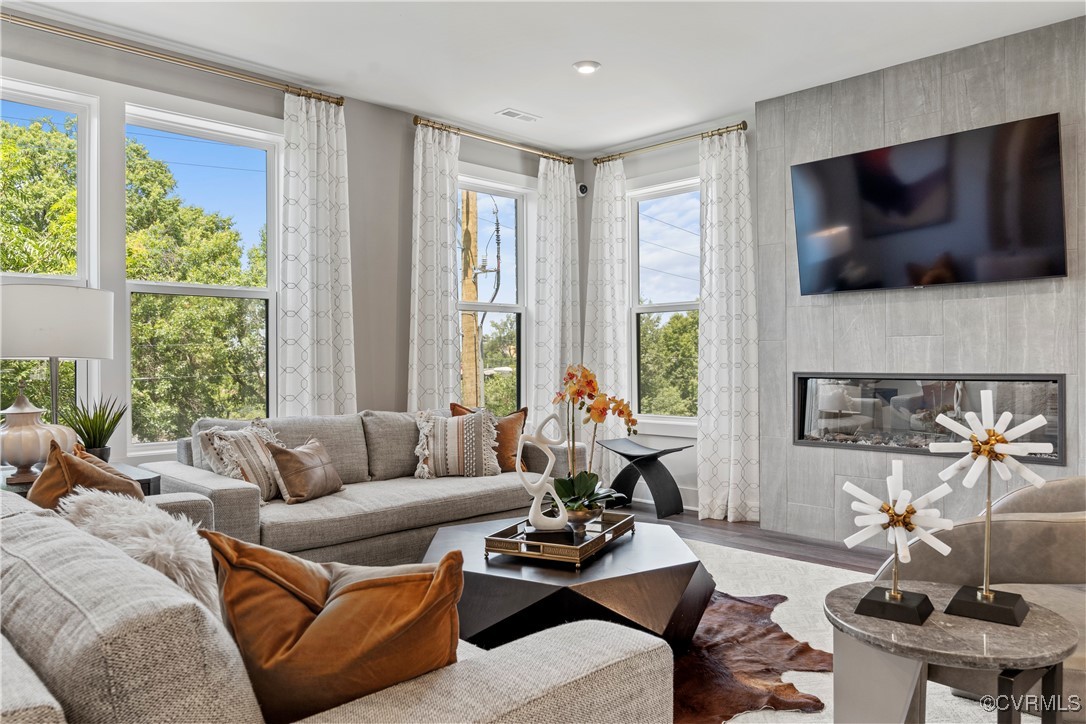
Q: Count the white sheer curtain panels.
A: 5